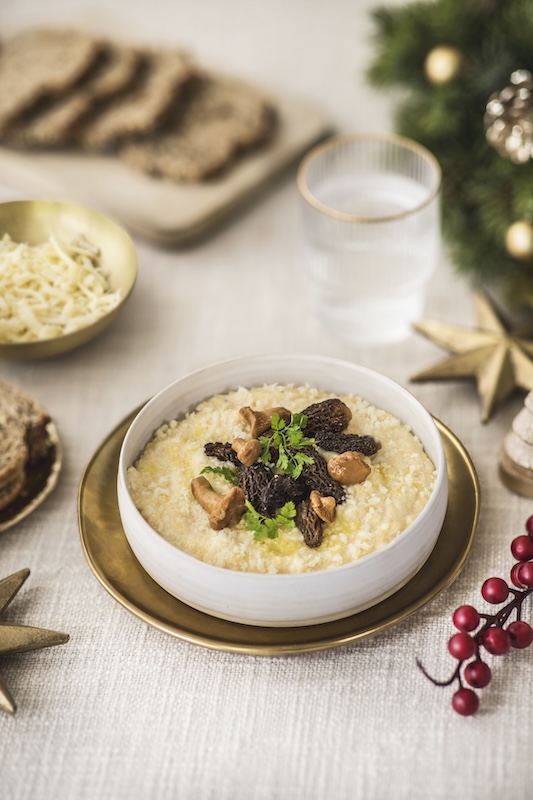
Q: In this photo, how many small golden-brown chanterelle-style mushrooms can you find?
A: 5